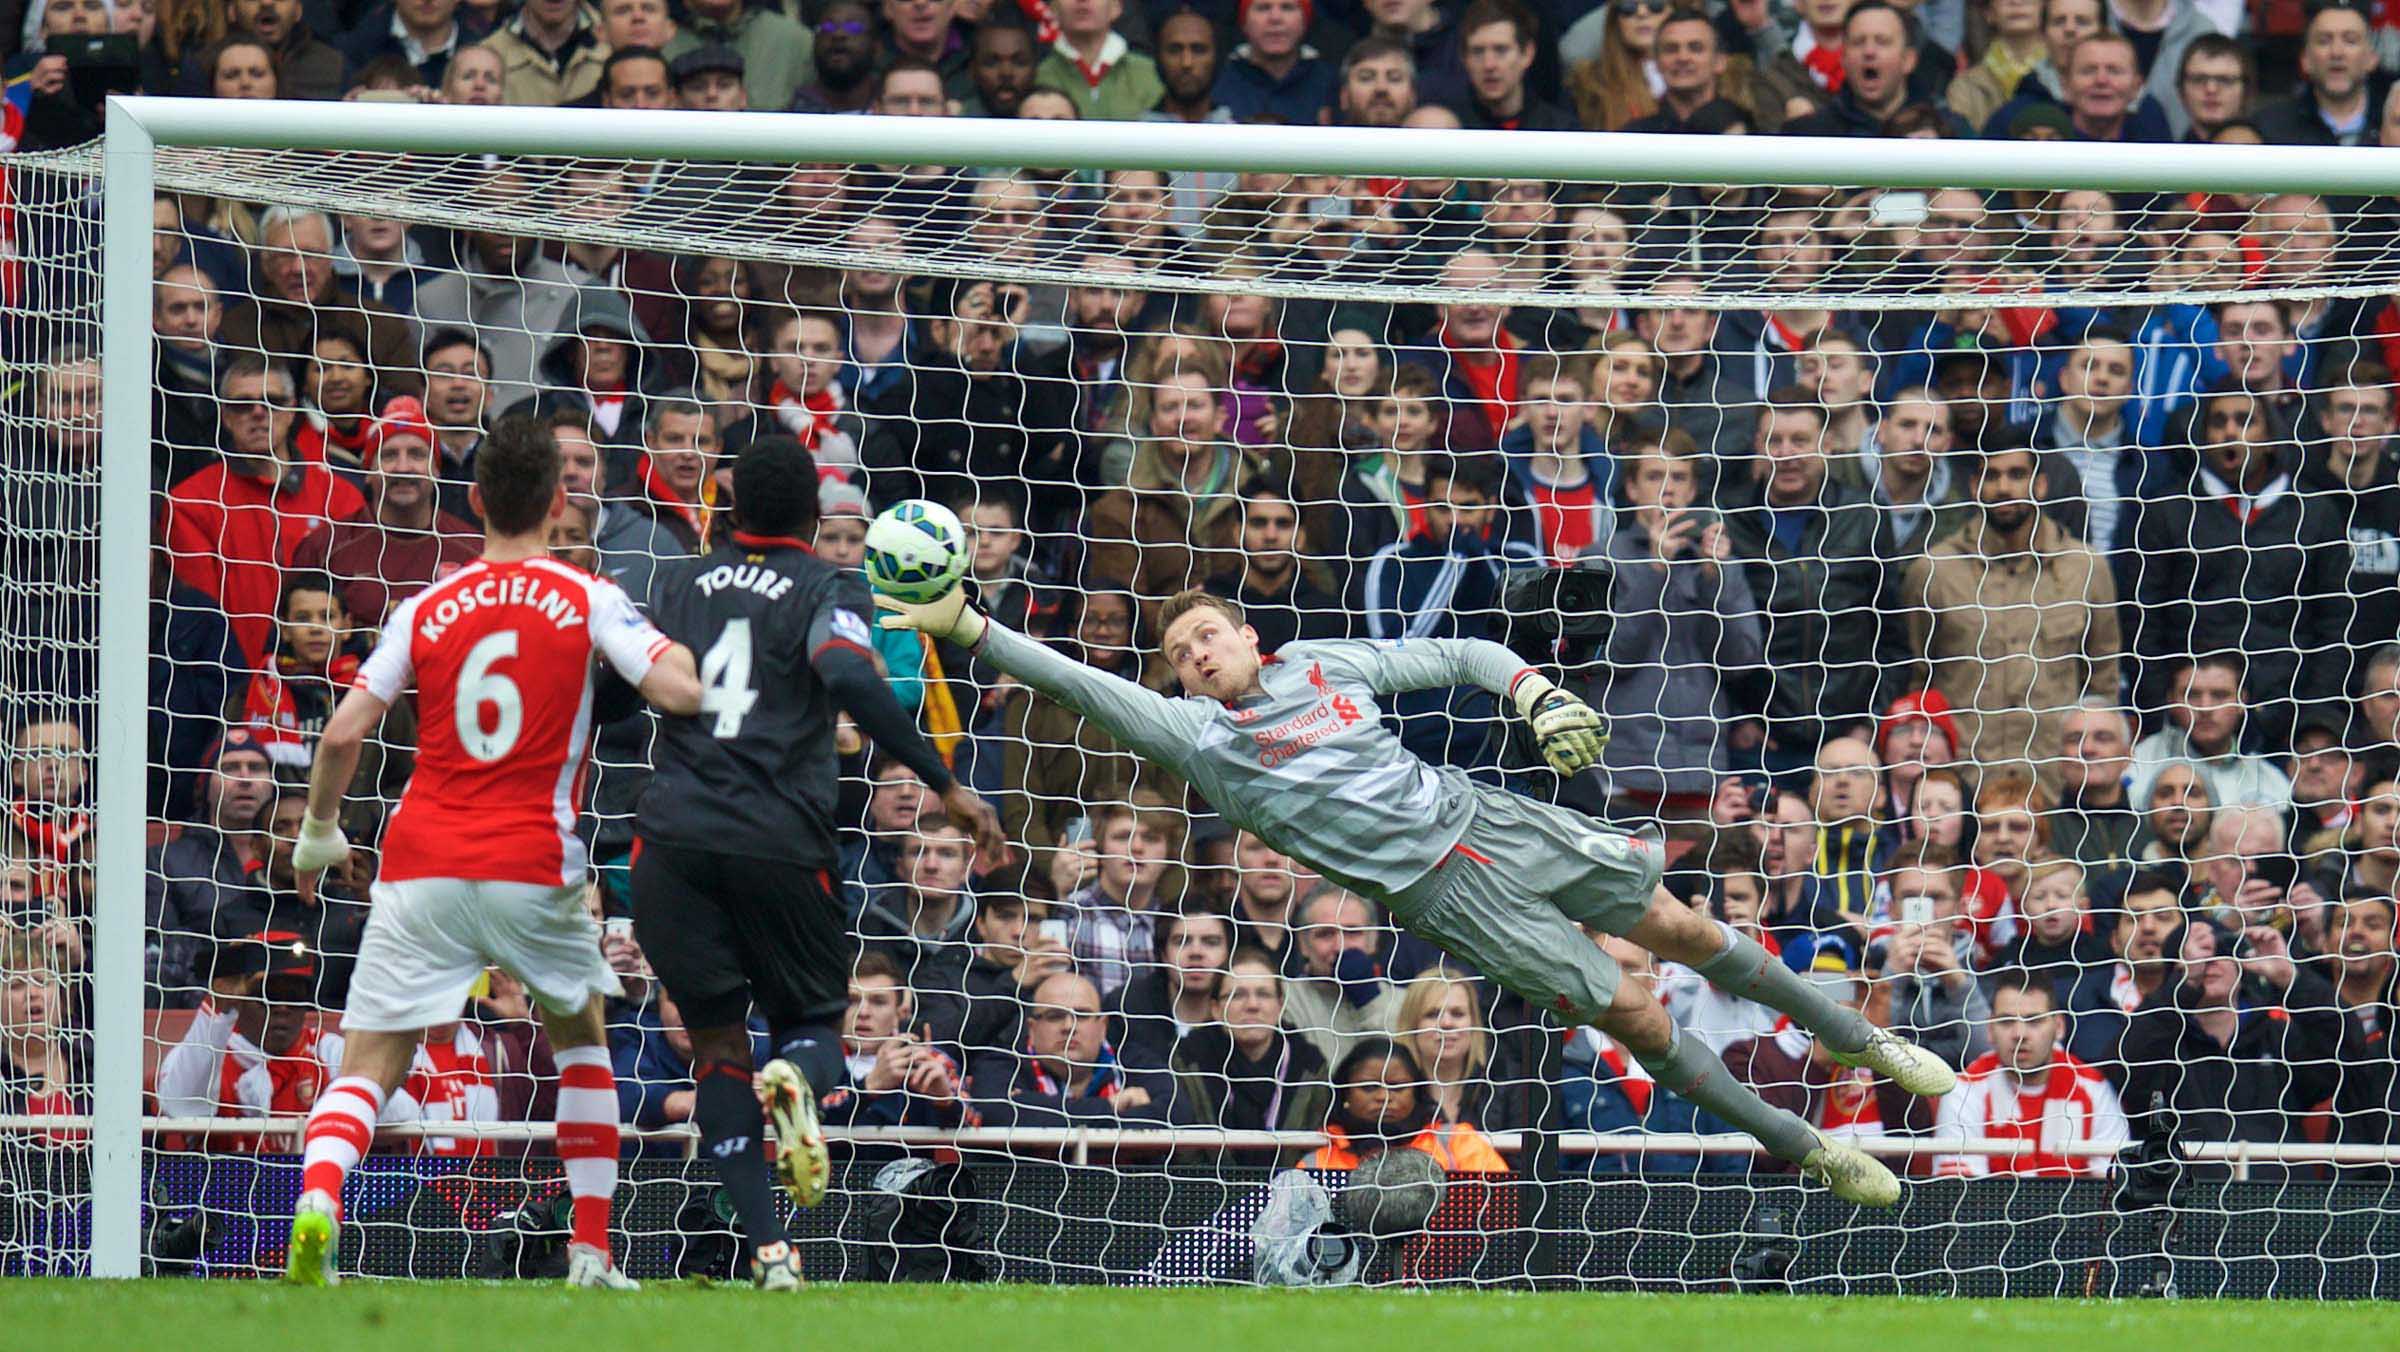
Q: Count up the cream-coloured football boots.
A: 2